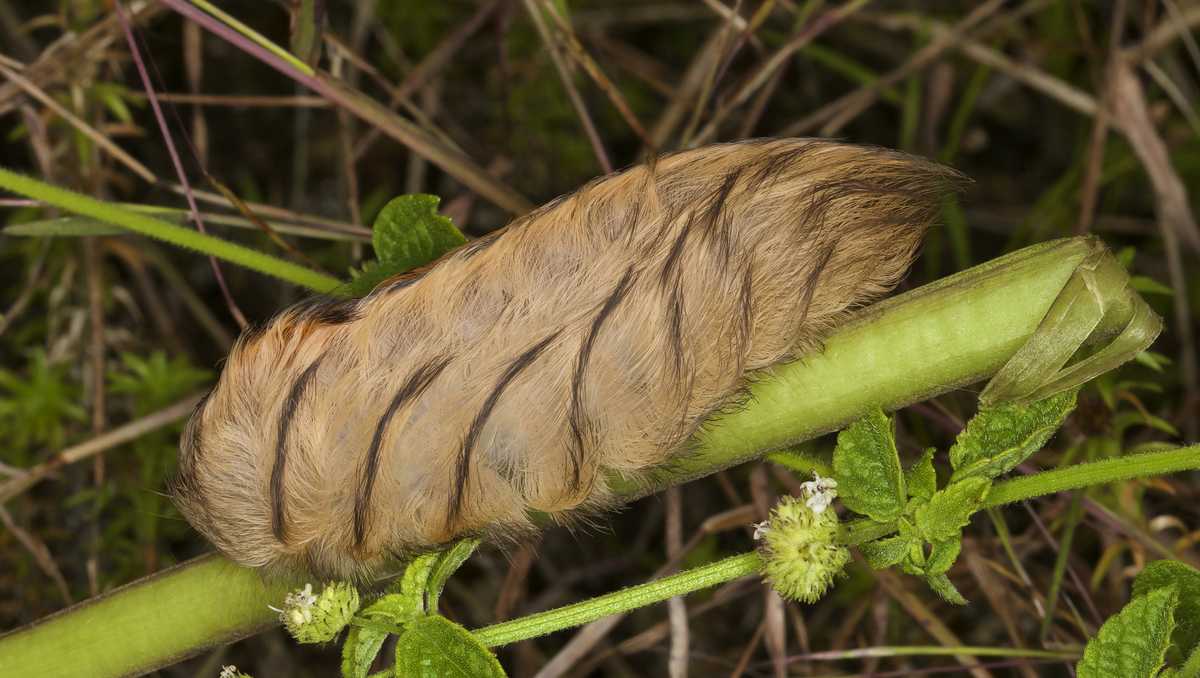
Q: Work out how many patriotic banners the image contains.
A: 0